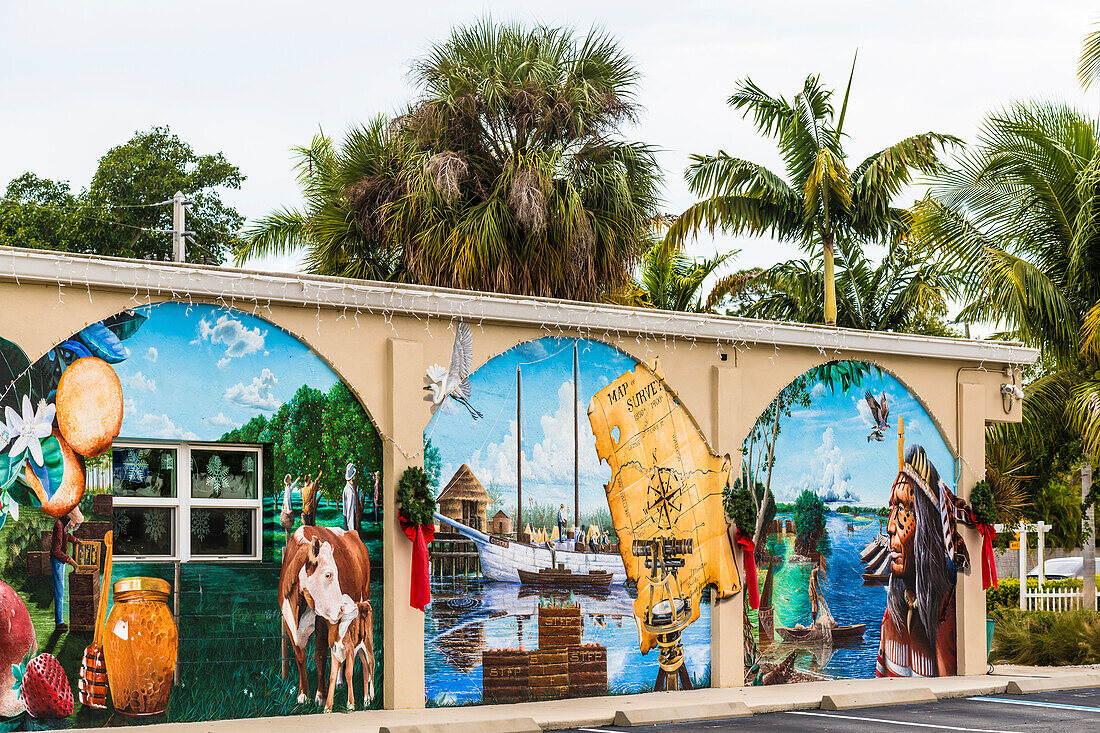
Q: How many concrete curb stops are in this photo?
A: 4